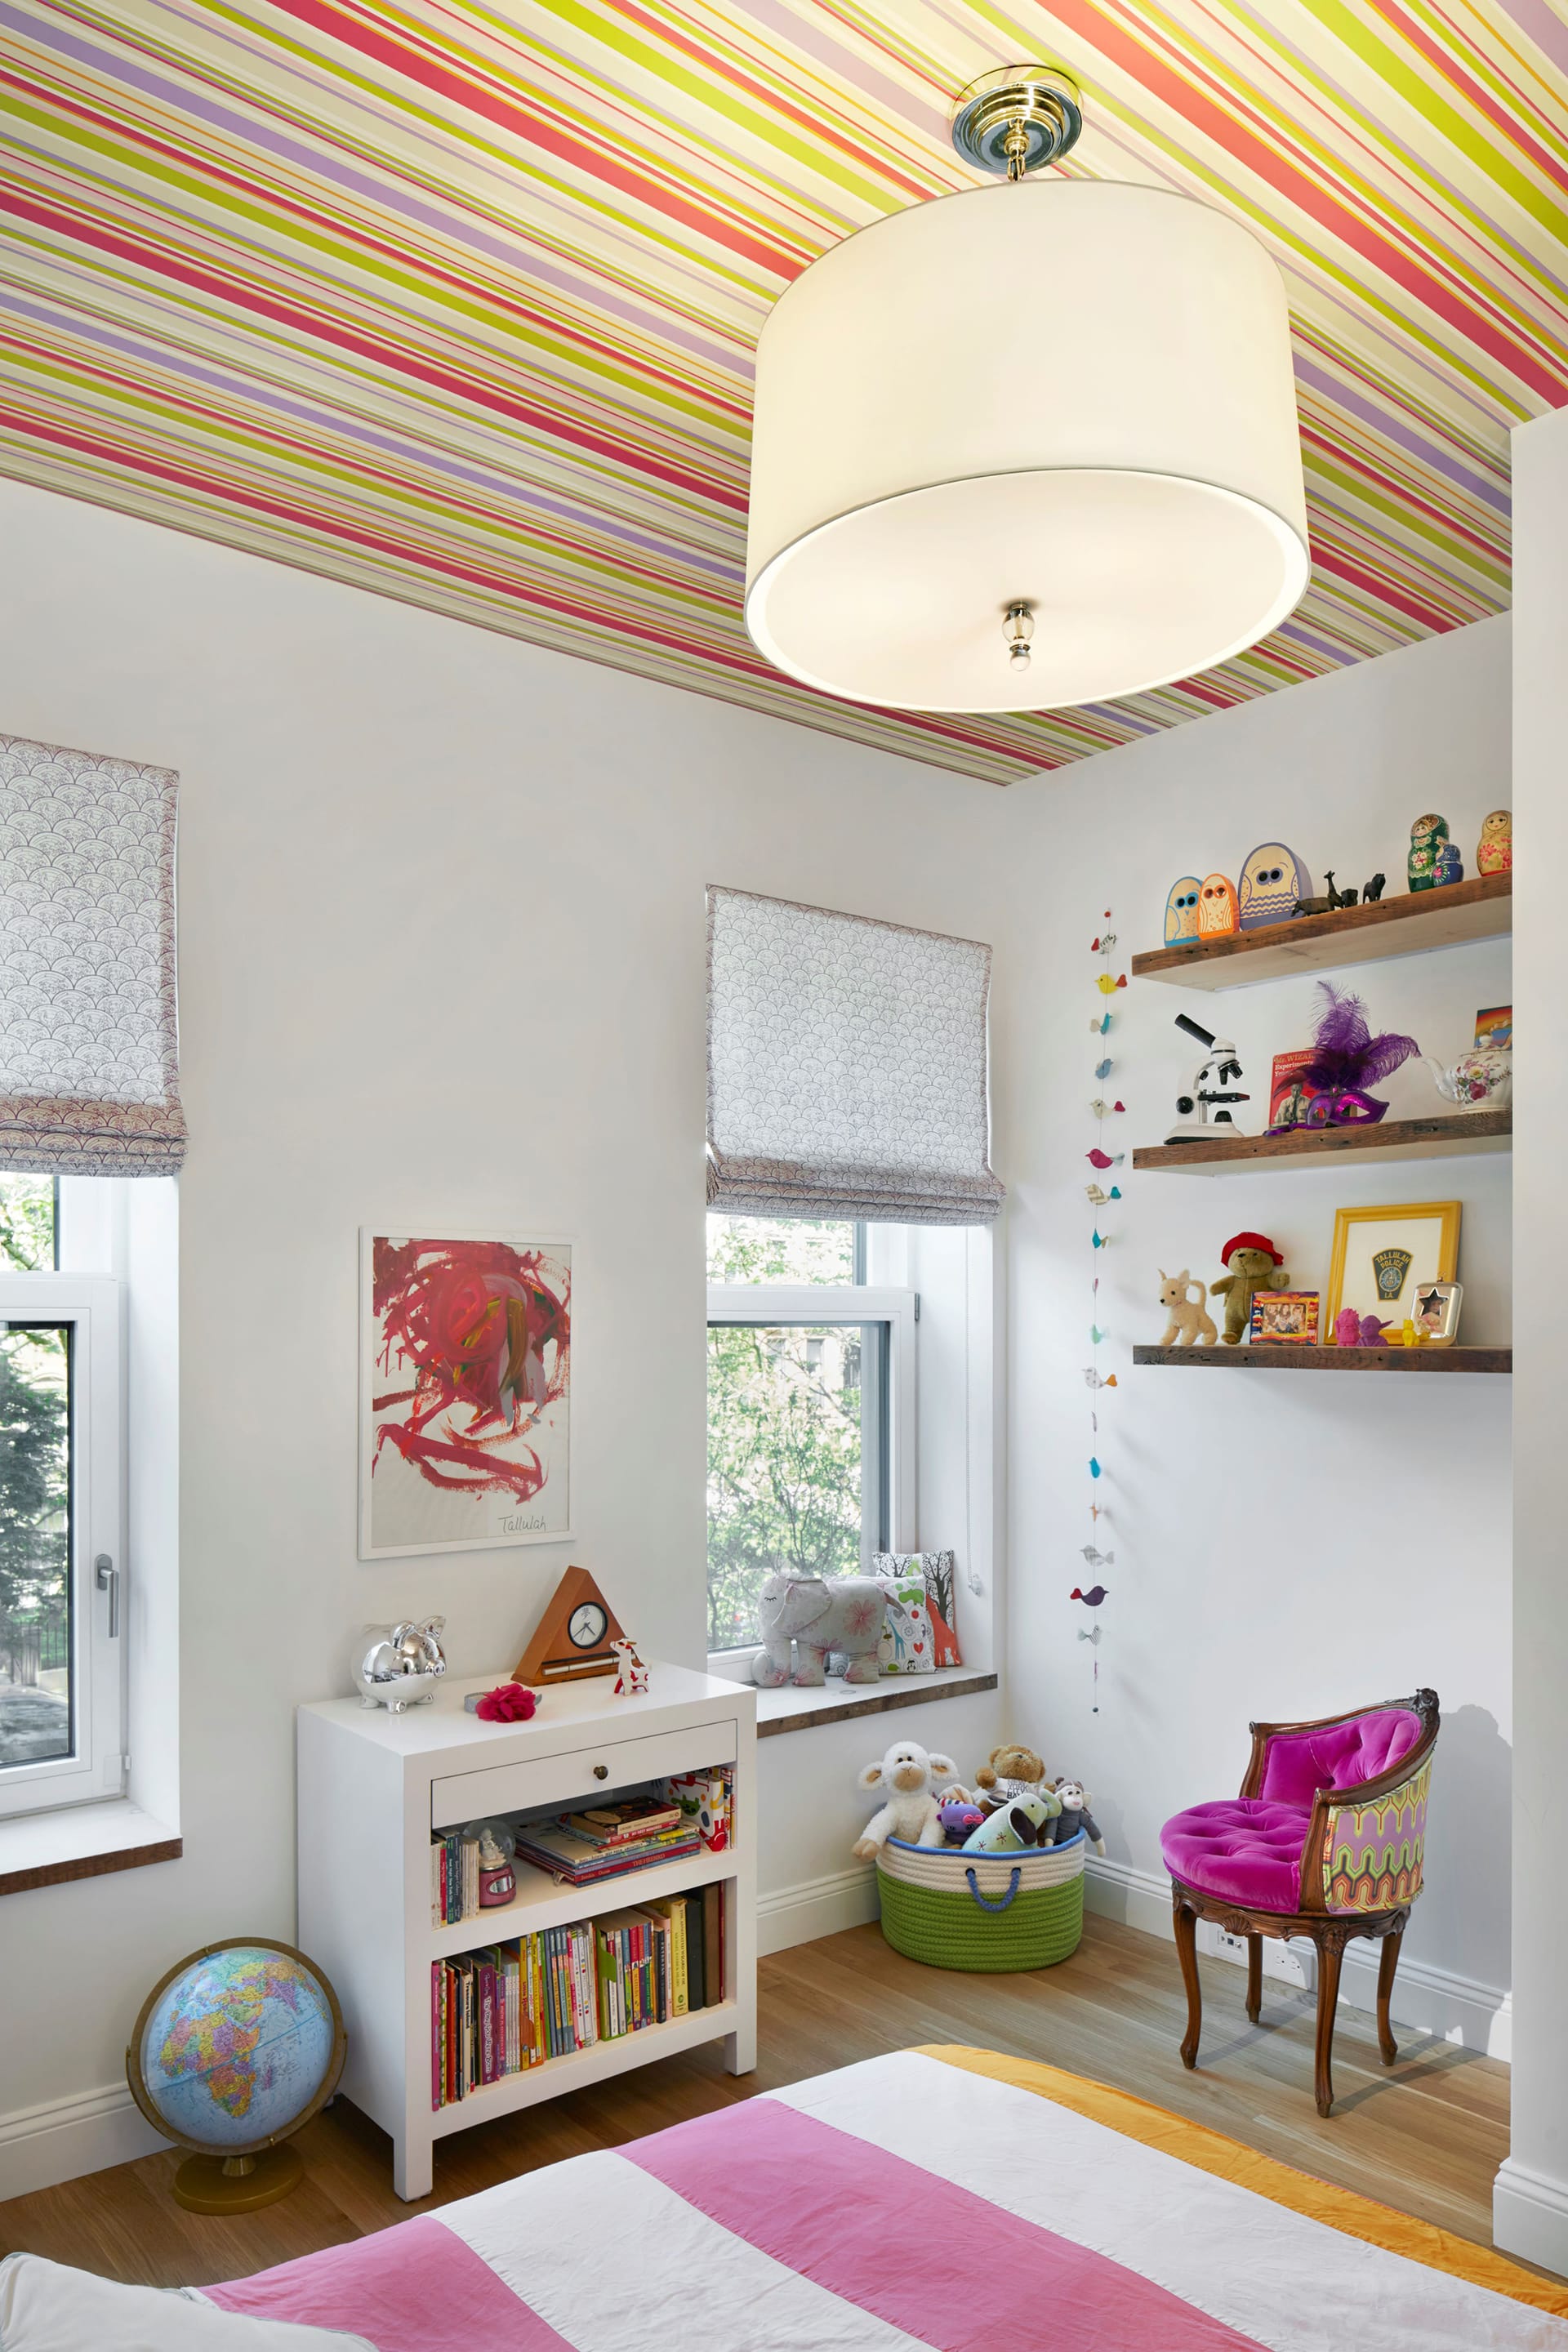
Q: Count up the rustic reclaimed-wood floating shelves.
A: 3